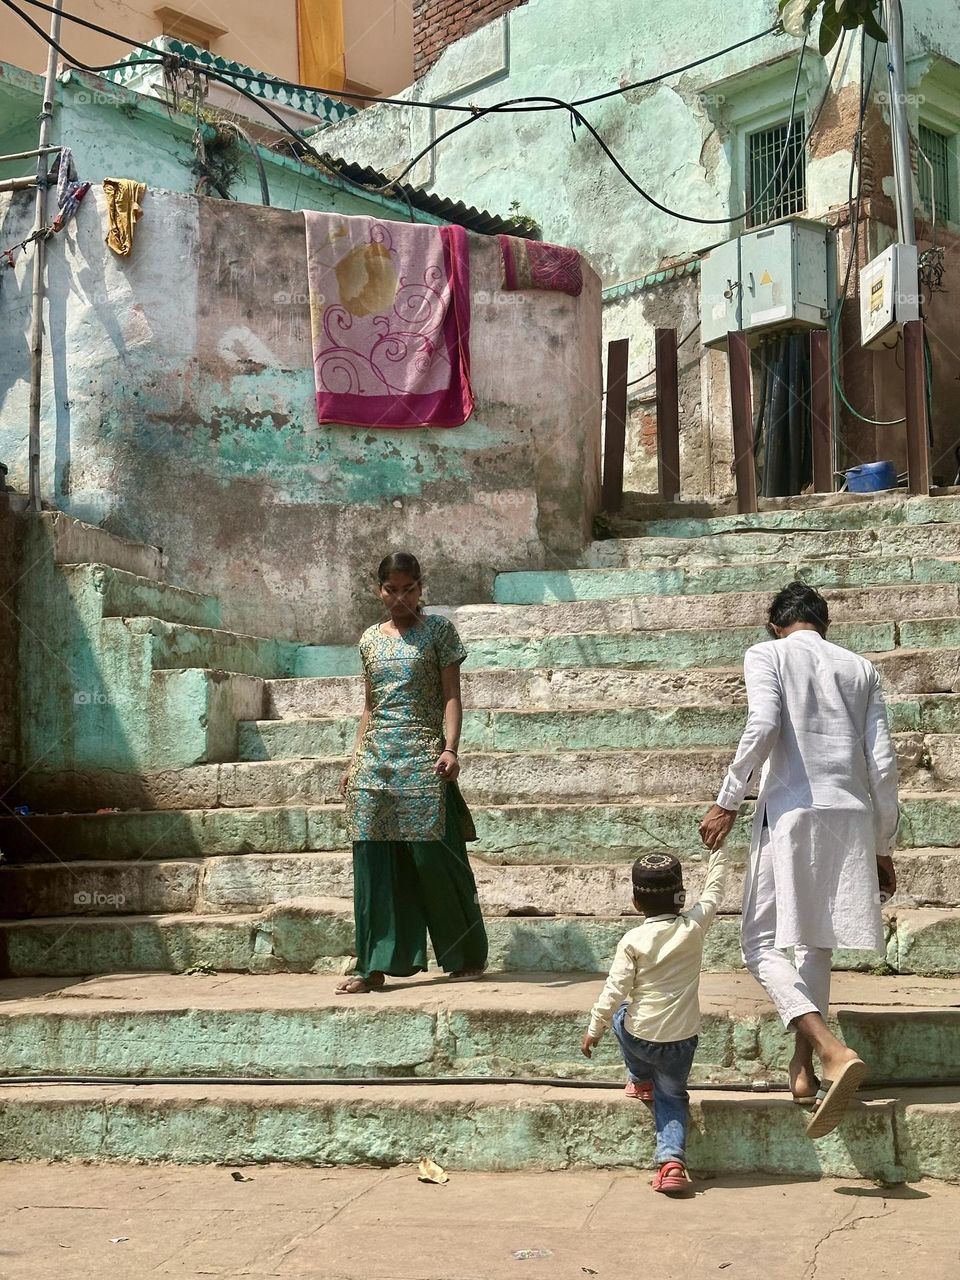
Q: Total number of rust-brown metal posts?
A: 5